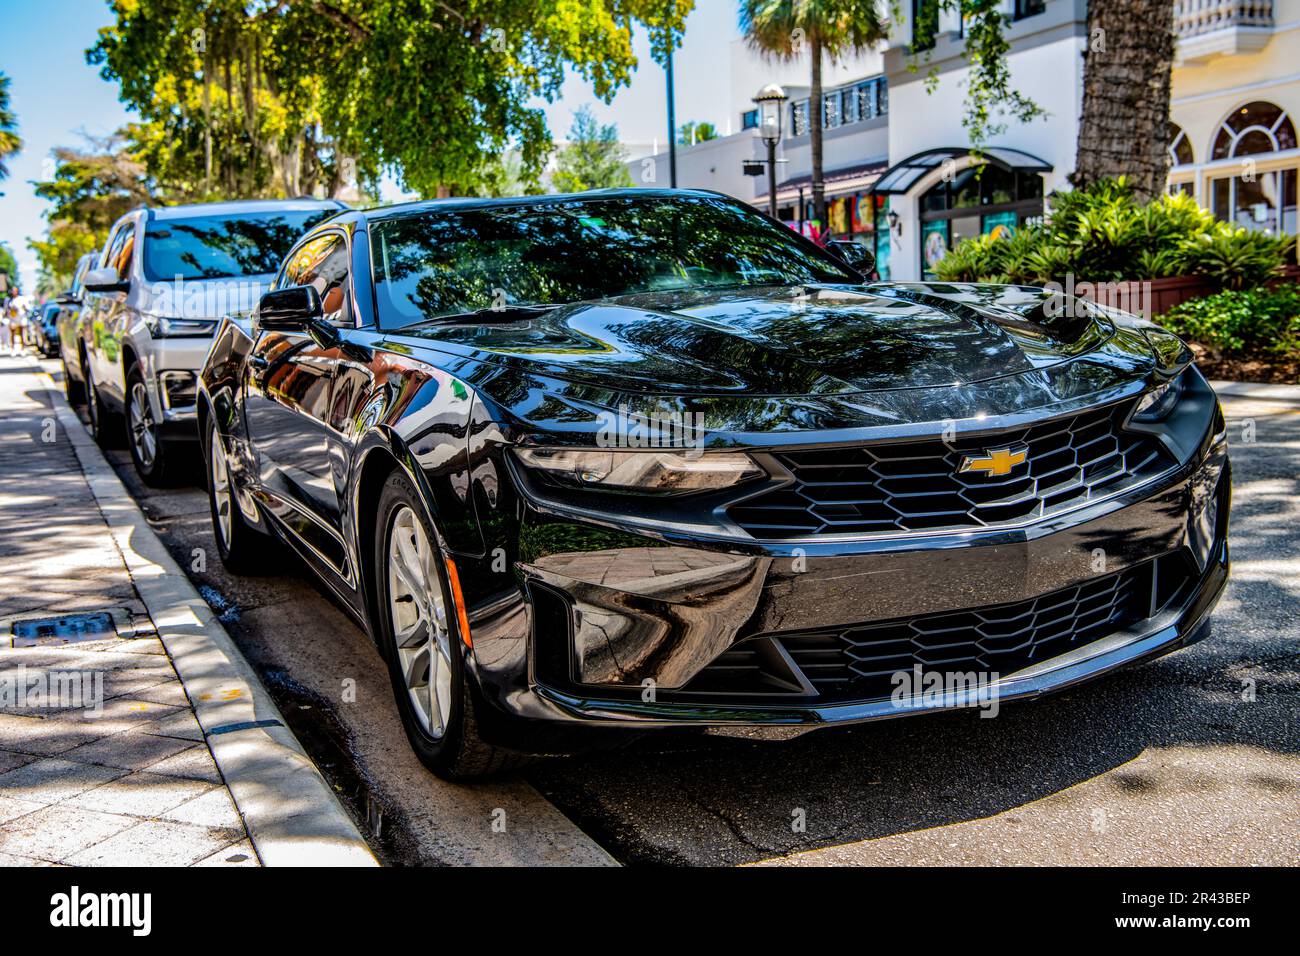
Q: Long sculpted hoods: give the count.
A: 1